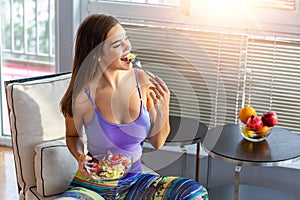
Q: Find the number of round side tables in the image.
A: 2